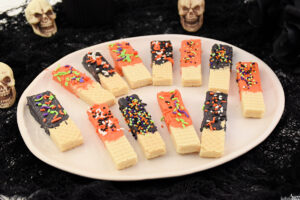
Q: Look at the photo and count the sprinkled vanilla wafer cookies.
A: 12